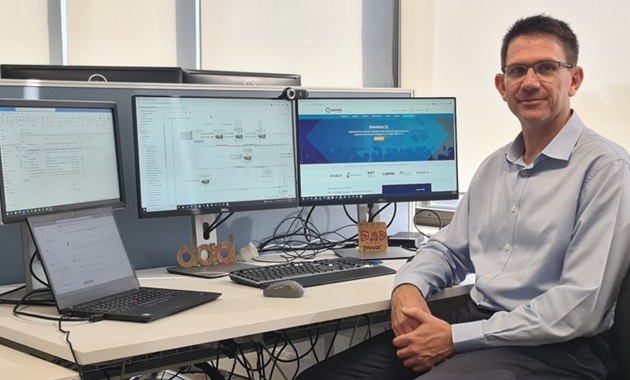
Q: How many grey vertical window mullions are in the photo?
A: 3